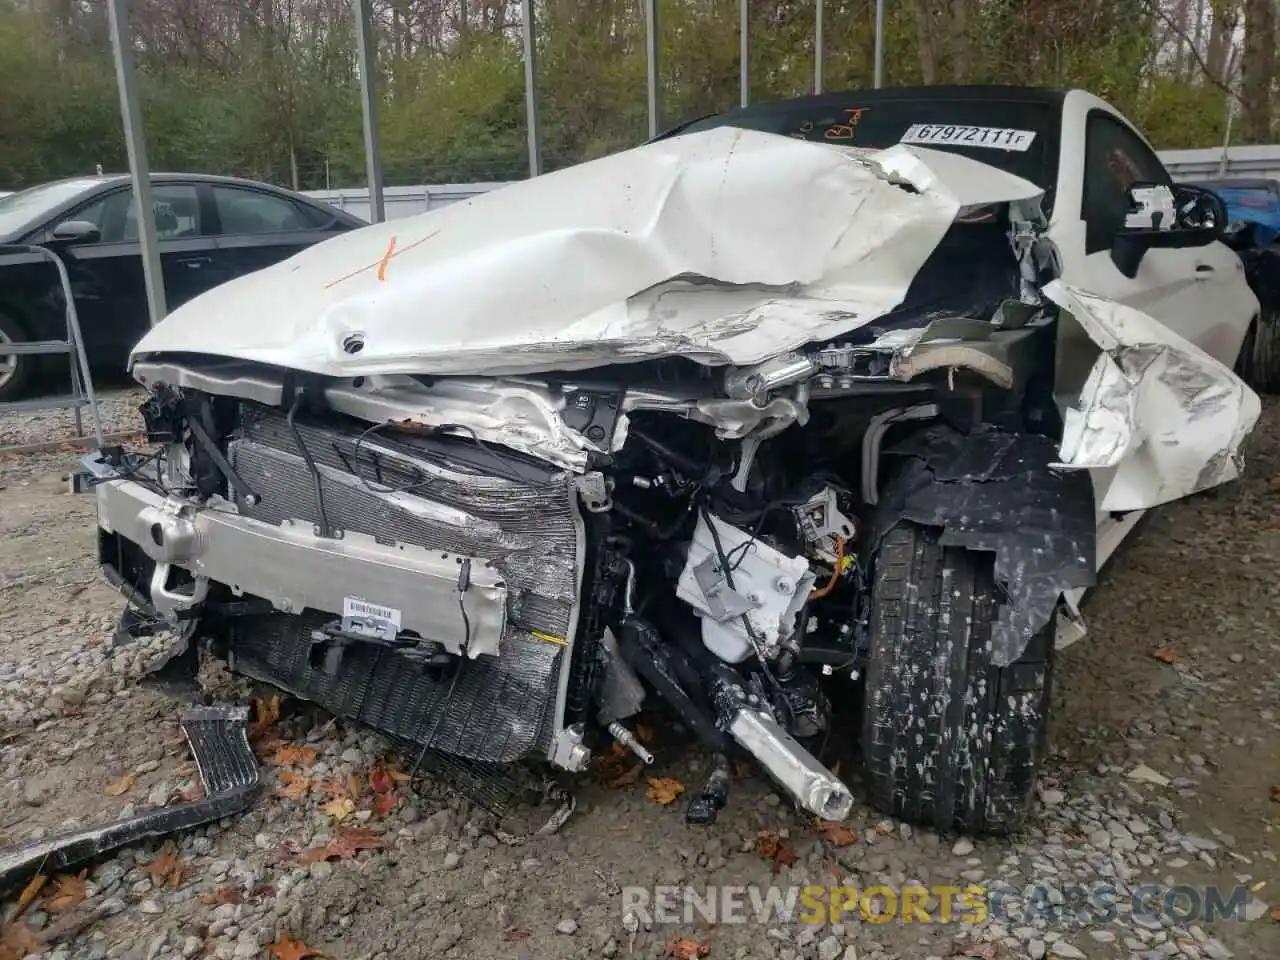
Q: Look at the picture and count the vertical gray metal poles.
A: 7